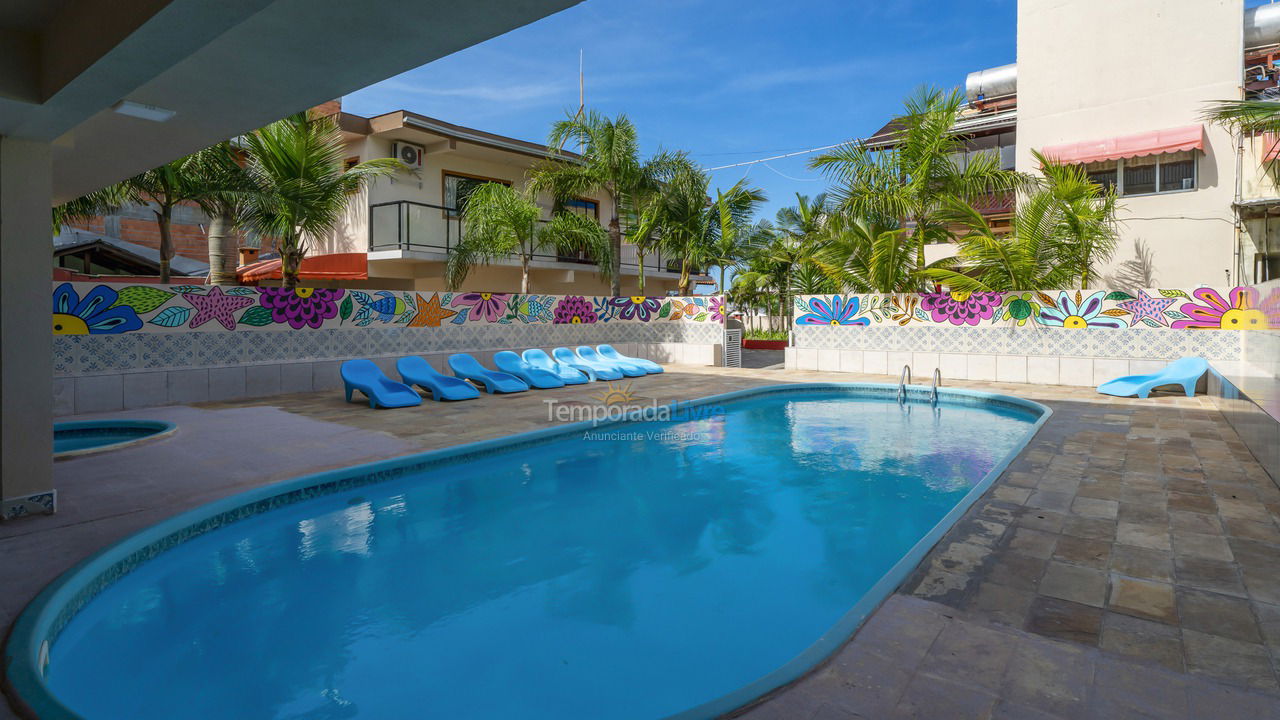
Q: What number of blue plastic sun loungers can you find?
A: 9